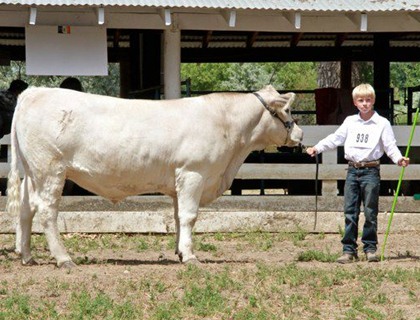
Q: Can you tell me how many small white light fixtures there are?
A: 6